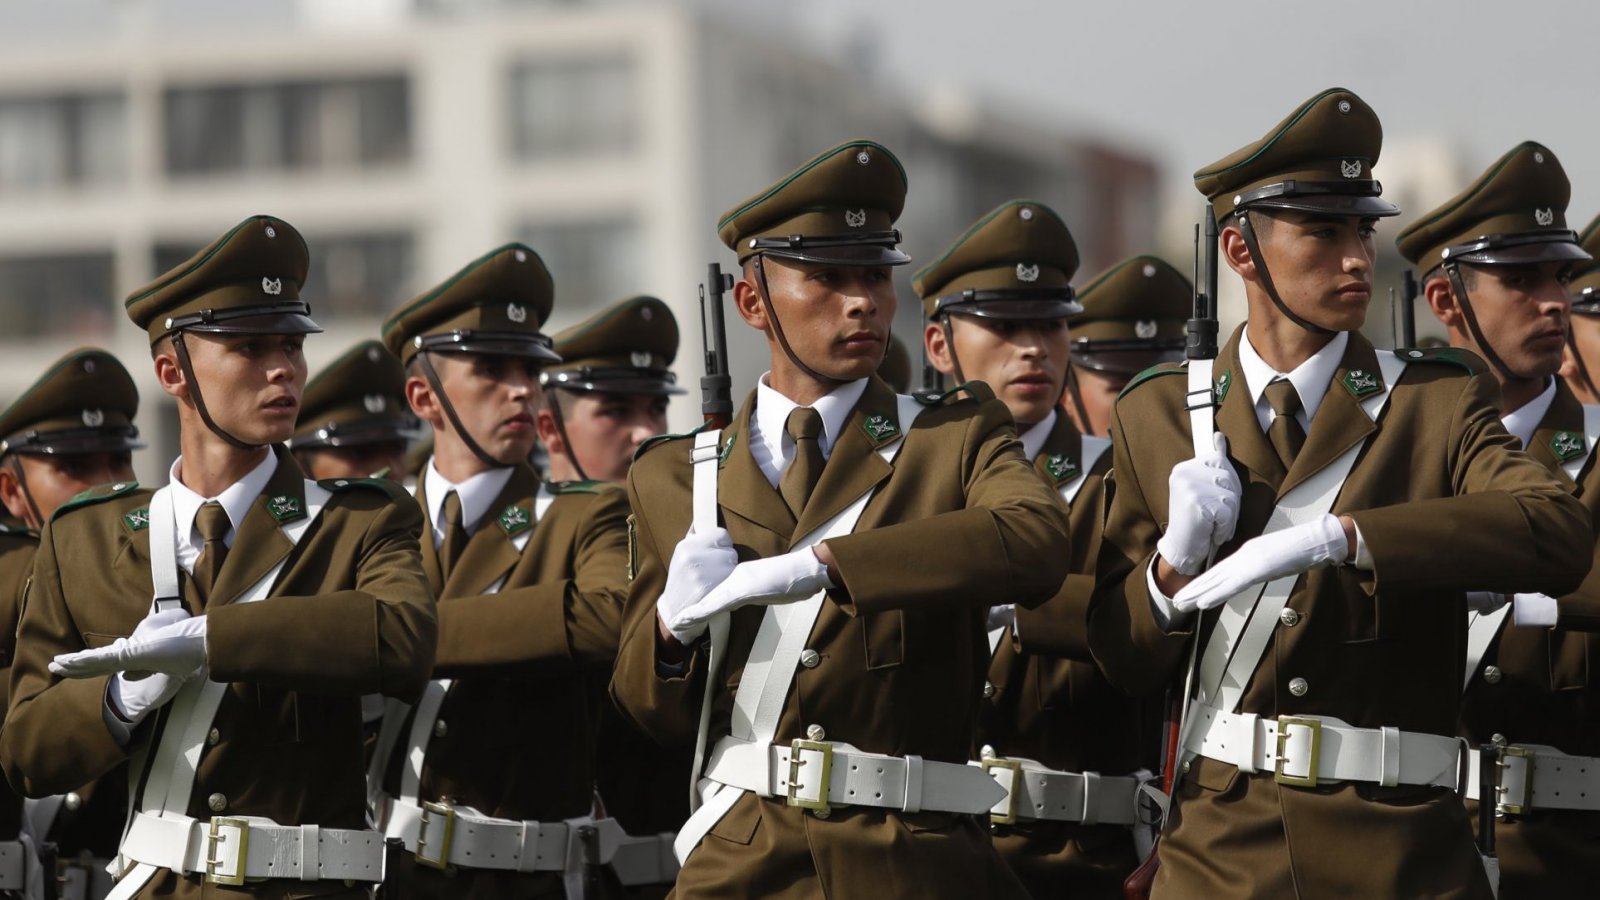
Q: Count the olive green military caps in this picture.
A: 11